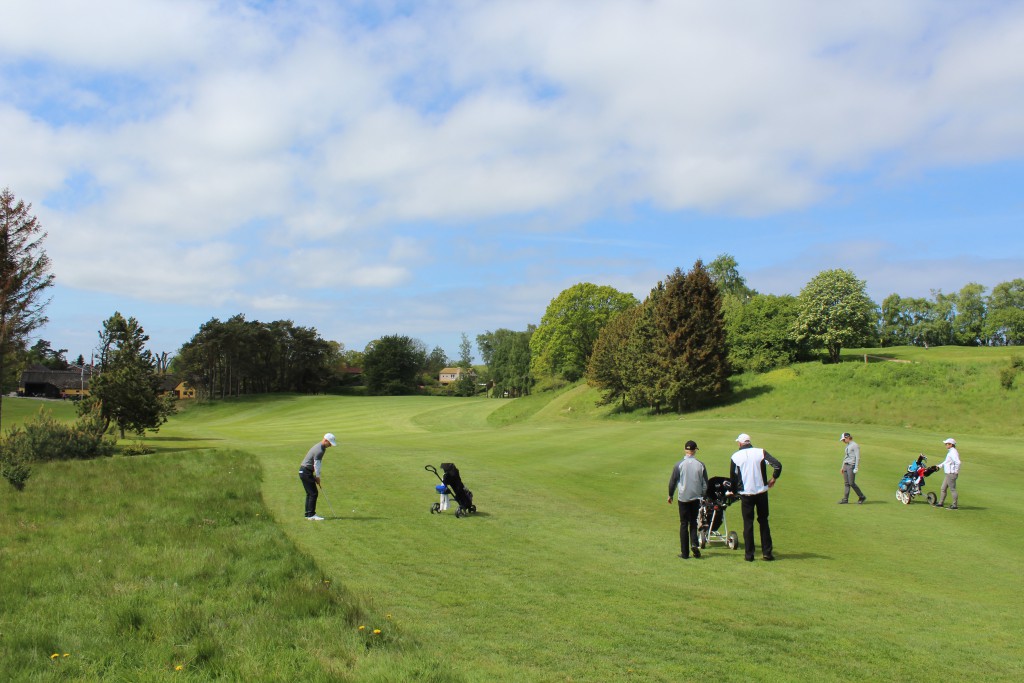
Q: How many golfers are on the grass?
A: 5